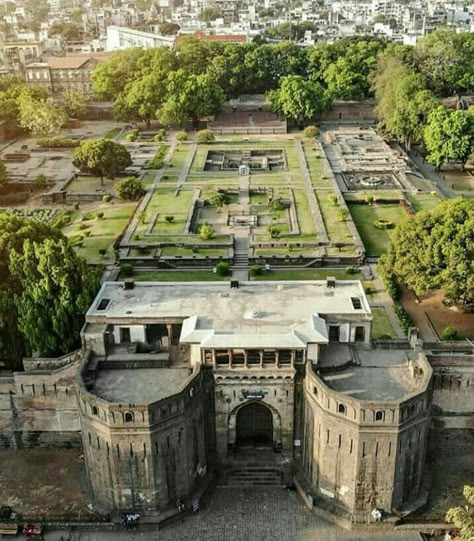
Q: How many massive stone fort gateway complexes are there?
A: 1